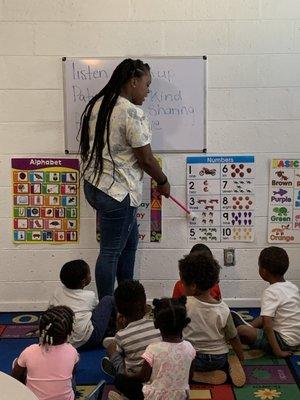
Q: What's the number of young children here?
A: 7